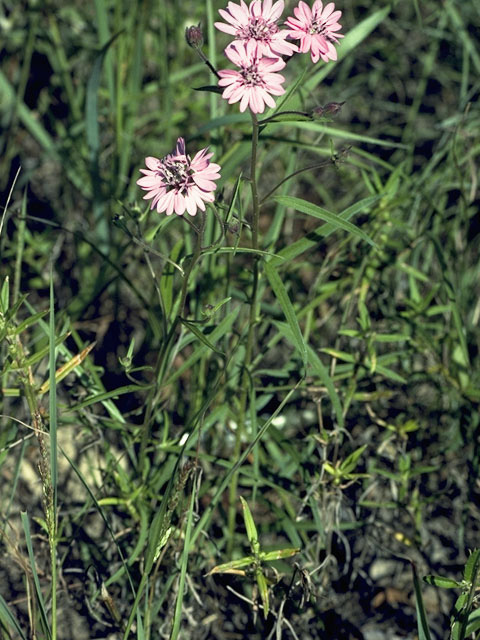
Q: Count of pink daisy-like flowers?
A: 4